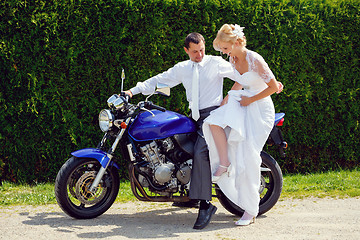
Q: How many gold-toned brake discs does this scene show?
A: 1